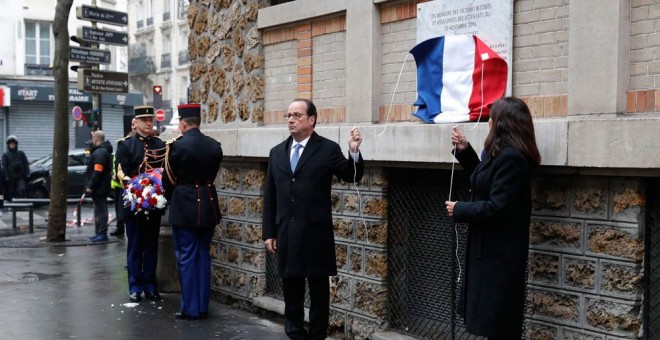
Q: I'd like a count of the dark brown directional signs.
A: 1